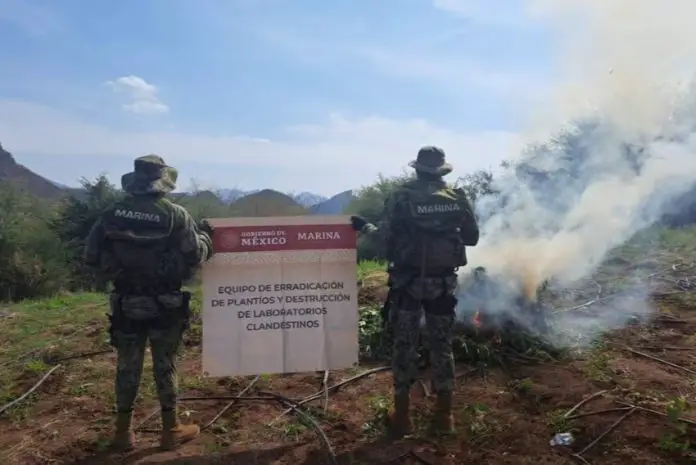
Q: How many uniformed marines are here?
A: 2